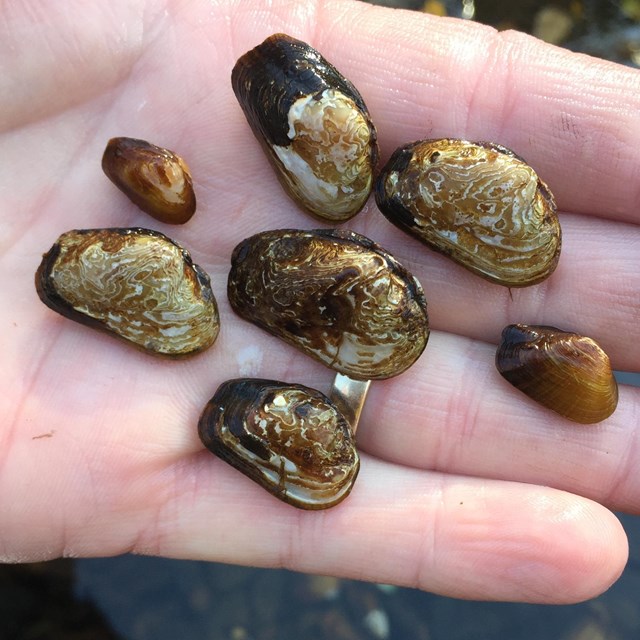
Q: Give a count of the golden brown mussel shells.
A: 2